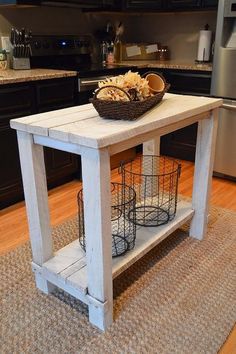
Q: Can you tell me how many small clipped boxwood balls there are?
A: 0